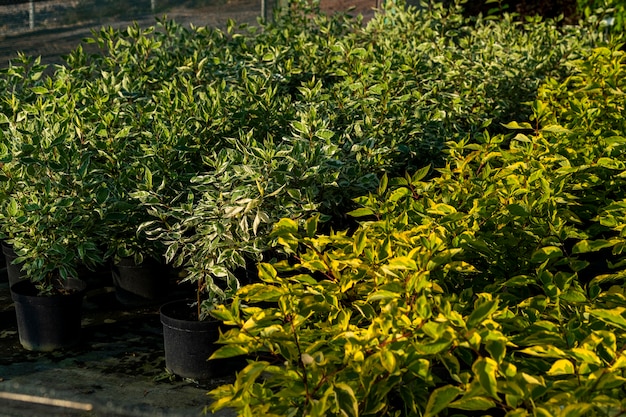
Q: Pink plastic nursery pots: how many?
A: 0